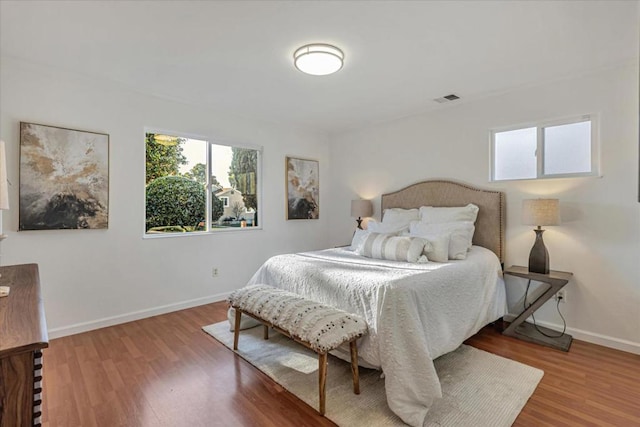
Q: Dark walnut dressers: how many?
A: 1